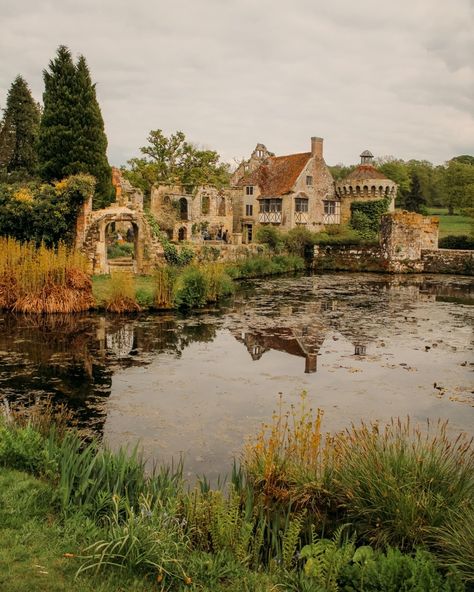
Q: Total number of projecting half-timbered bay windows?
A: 3